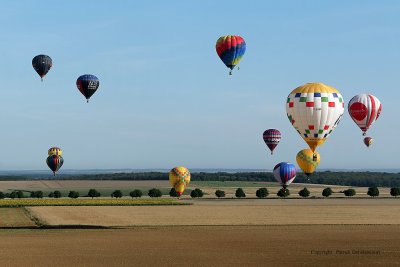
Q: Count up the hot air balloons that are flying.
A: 12